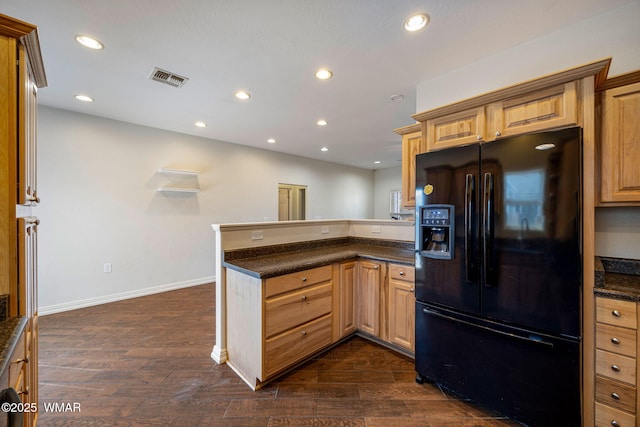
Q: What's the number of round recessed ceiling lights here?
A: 10